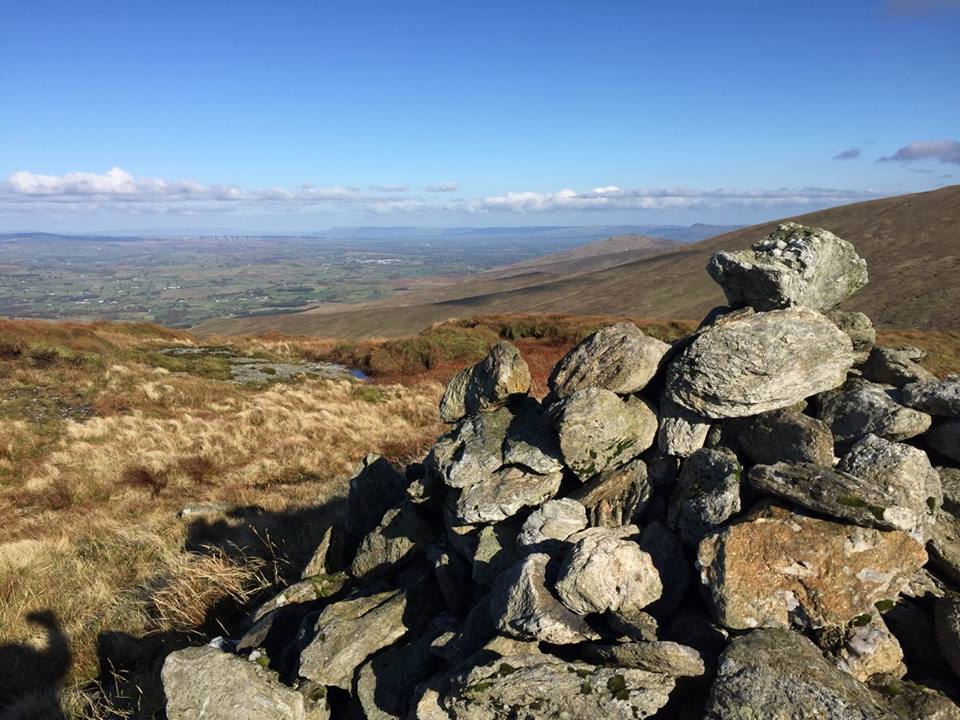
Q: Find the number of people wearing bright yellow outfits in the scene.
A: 0